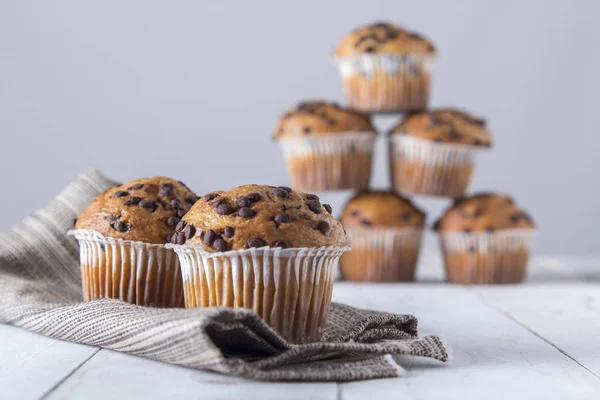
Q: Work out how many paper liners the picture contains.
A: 7